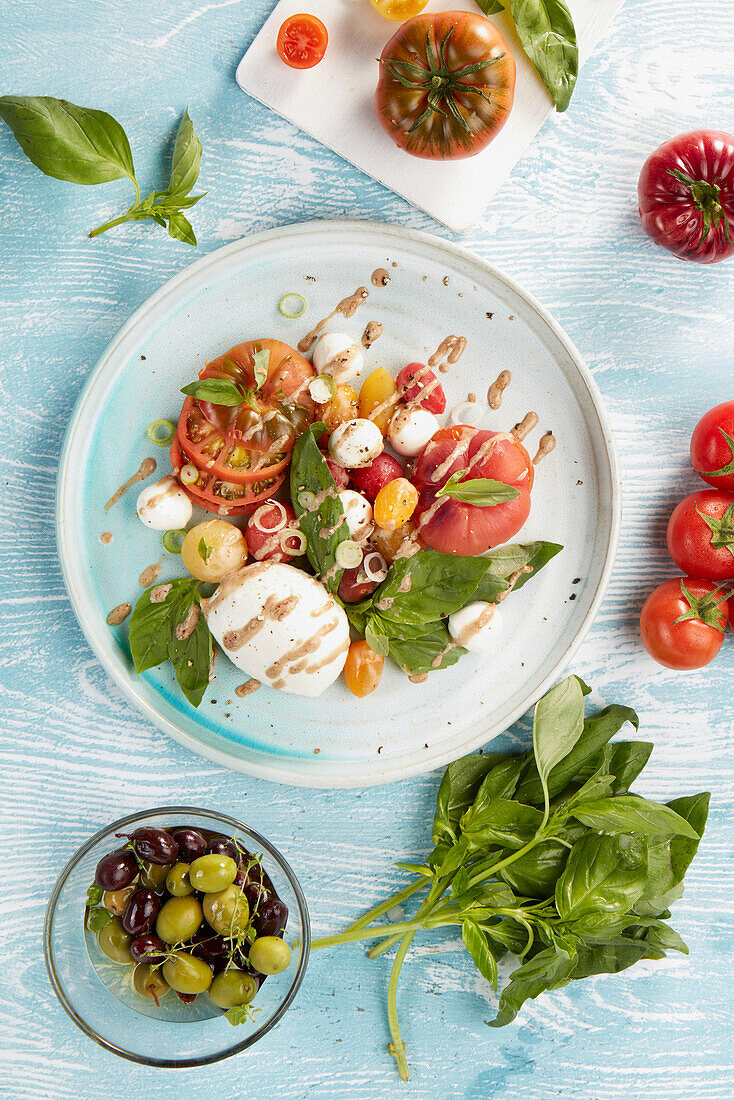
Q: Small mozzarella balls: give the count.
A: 6